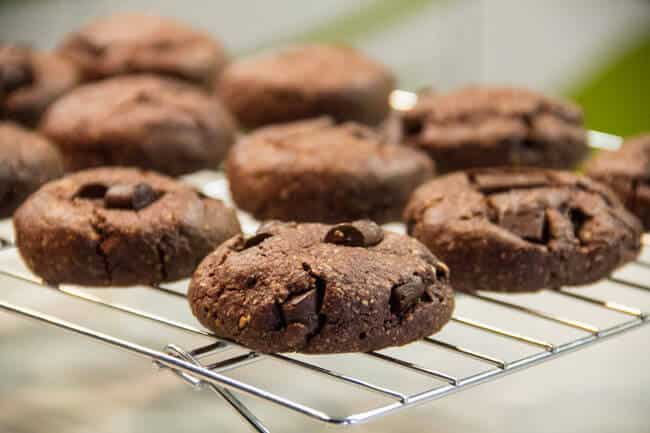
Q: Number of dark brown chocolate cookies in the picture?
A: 11